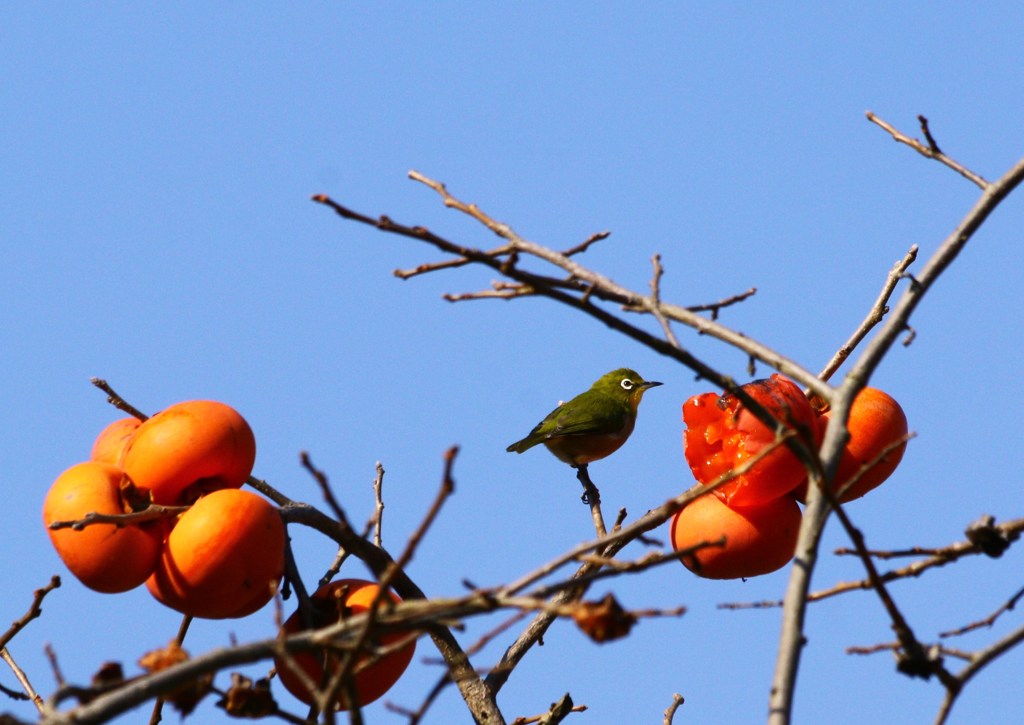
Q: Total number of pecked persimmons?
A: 1